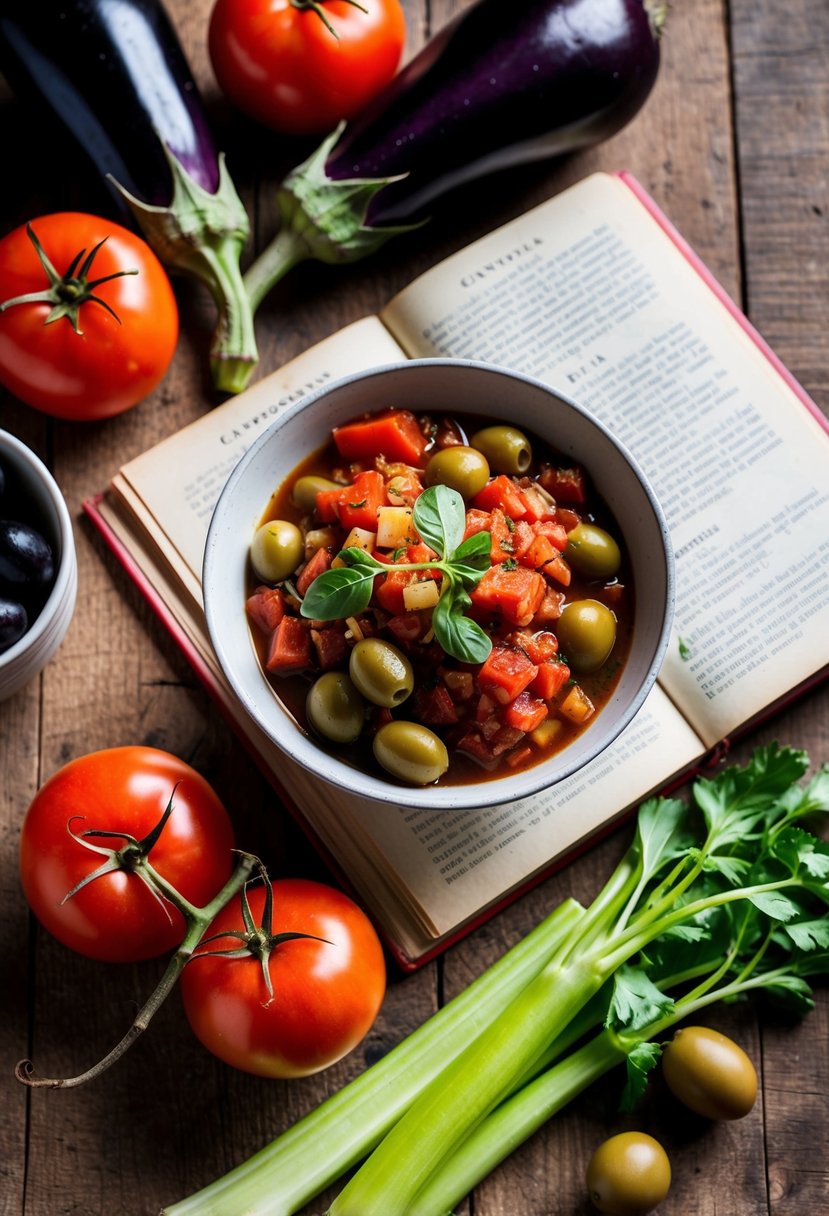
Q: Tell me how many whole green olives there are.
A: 11